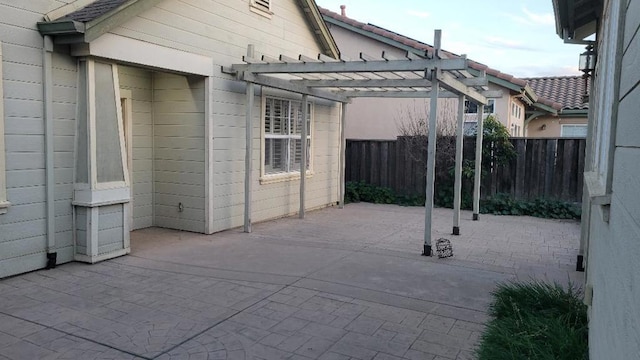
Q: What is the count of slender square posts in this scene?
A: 6